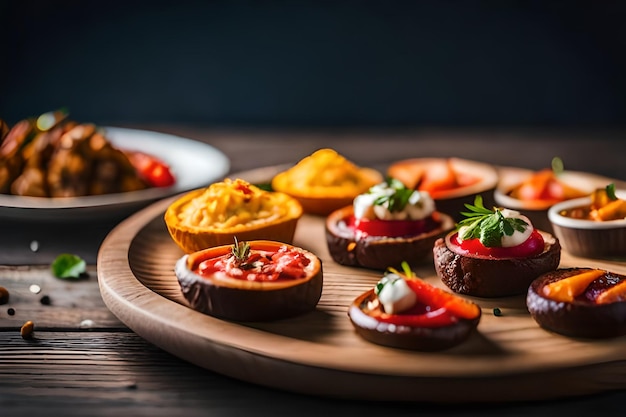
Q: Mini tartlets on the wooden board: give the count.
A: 10